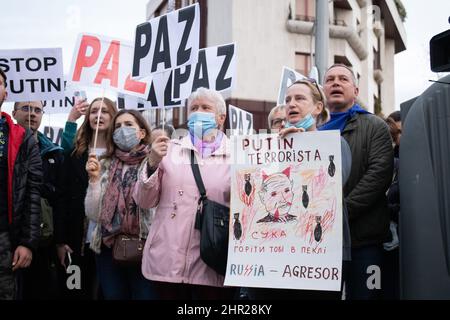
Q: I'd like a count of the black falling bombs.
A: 5